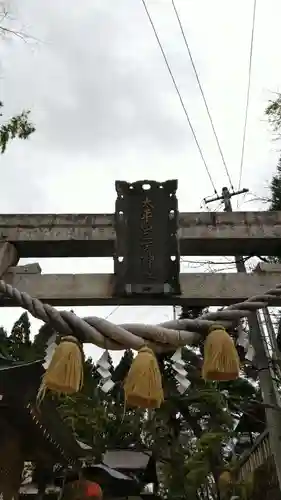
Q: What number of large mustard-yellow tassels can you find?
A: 3